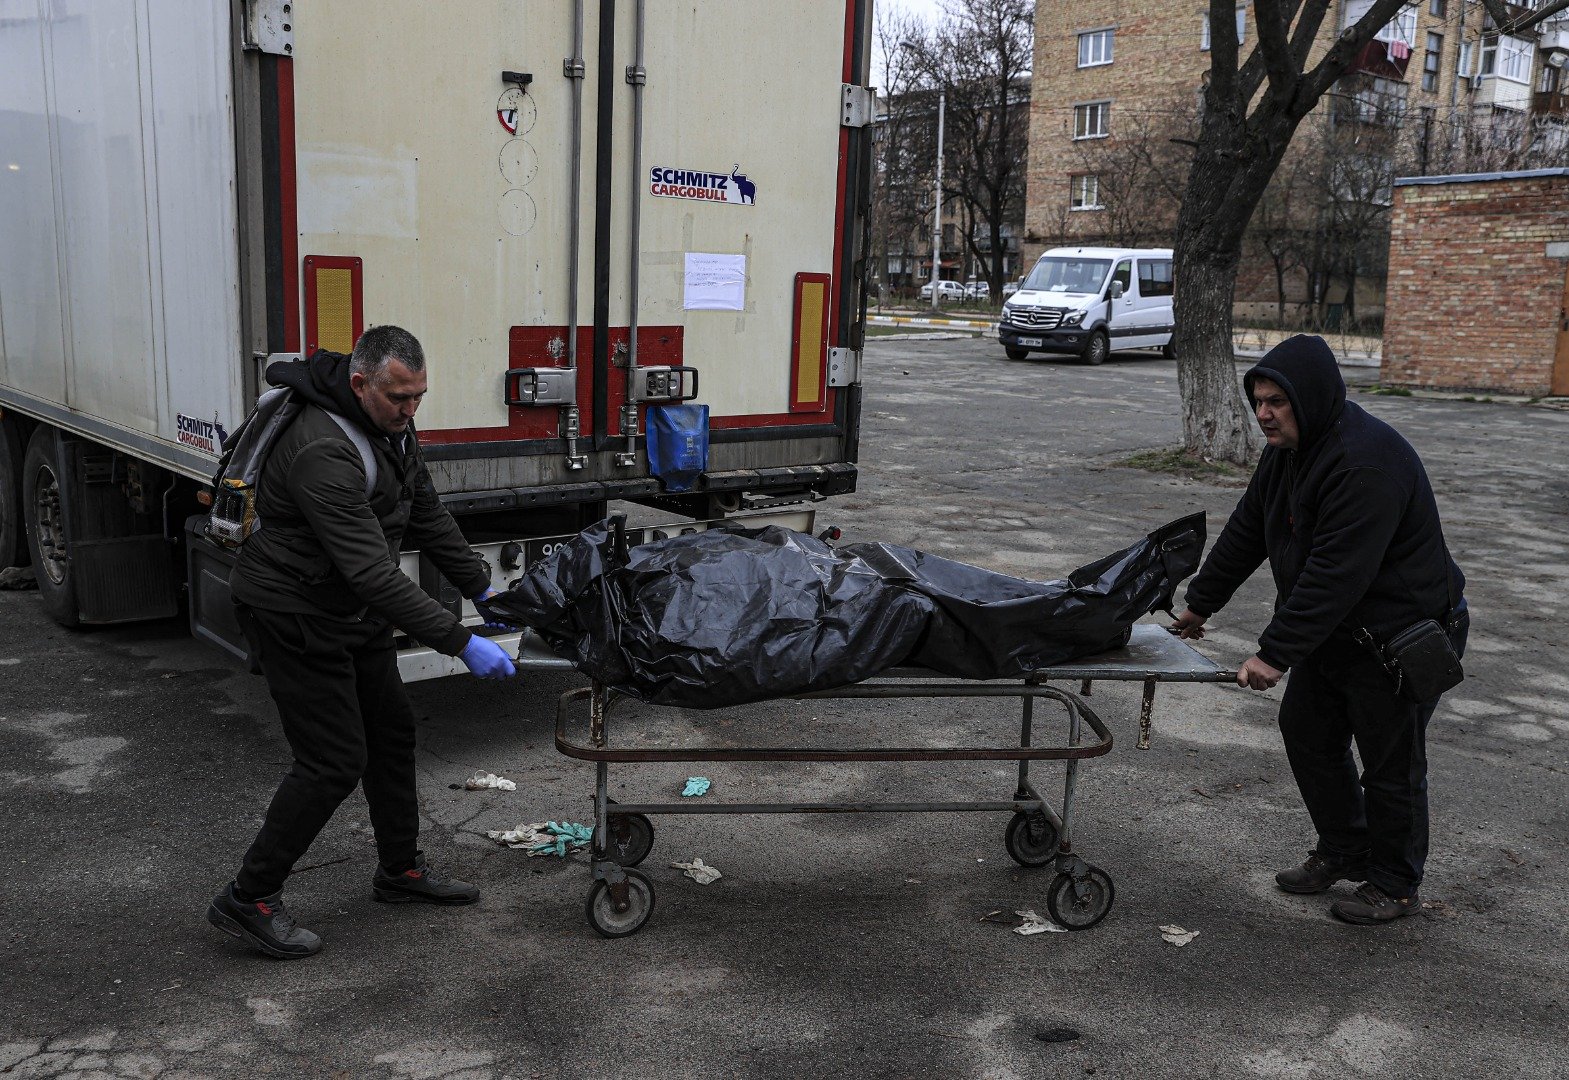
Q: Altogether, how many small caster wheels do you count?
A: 4